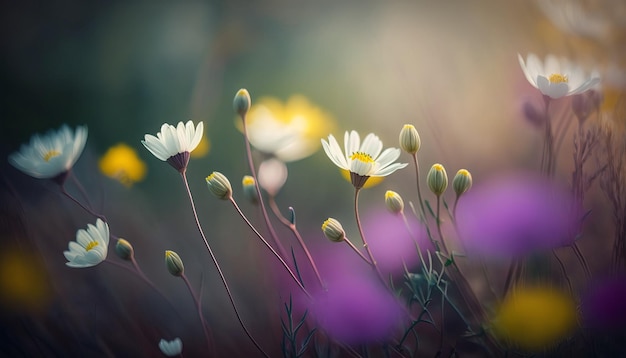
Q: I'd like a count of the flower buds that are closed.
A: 10